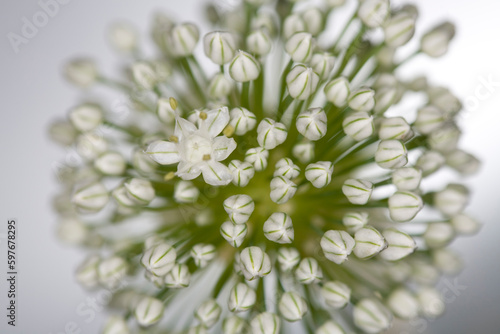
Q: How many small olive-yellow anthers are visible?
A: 6